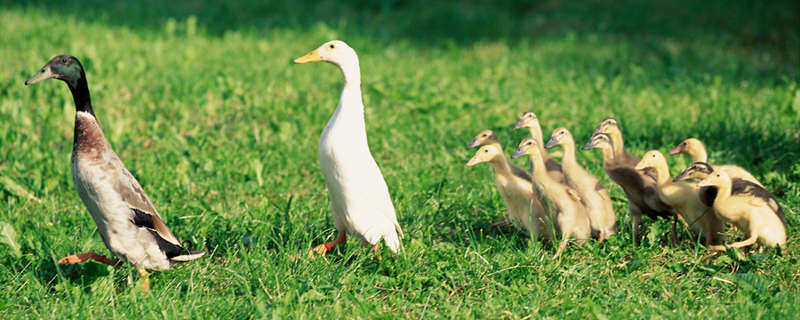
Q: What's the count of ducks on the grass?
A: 13